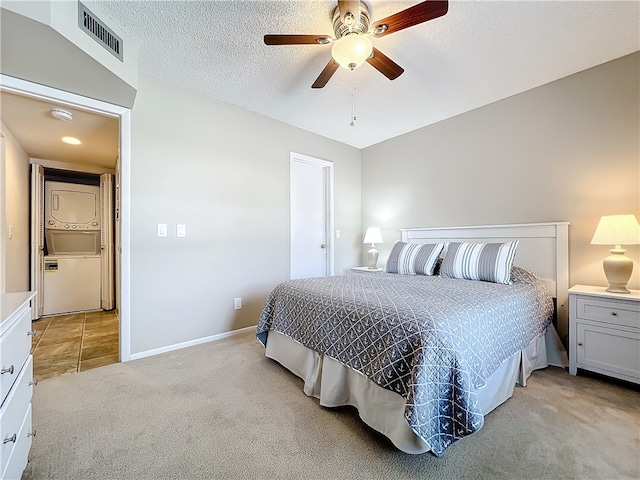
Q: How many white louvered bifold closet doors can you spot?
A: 2